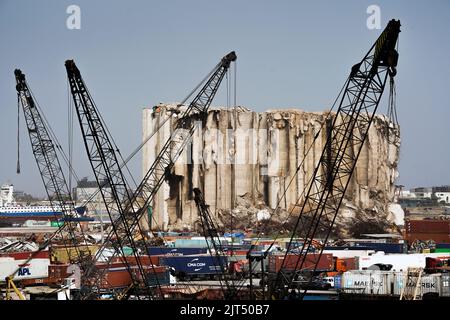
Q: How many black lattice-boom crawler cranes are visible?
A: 5